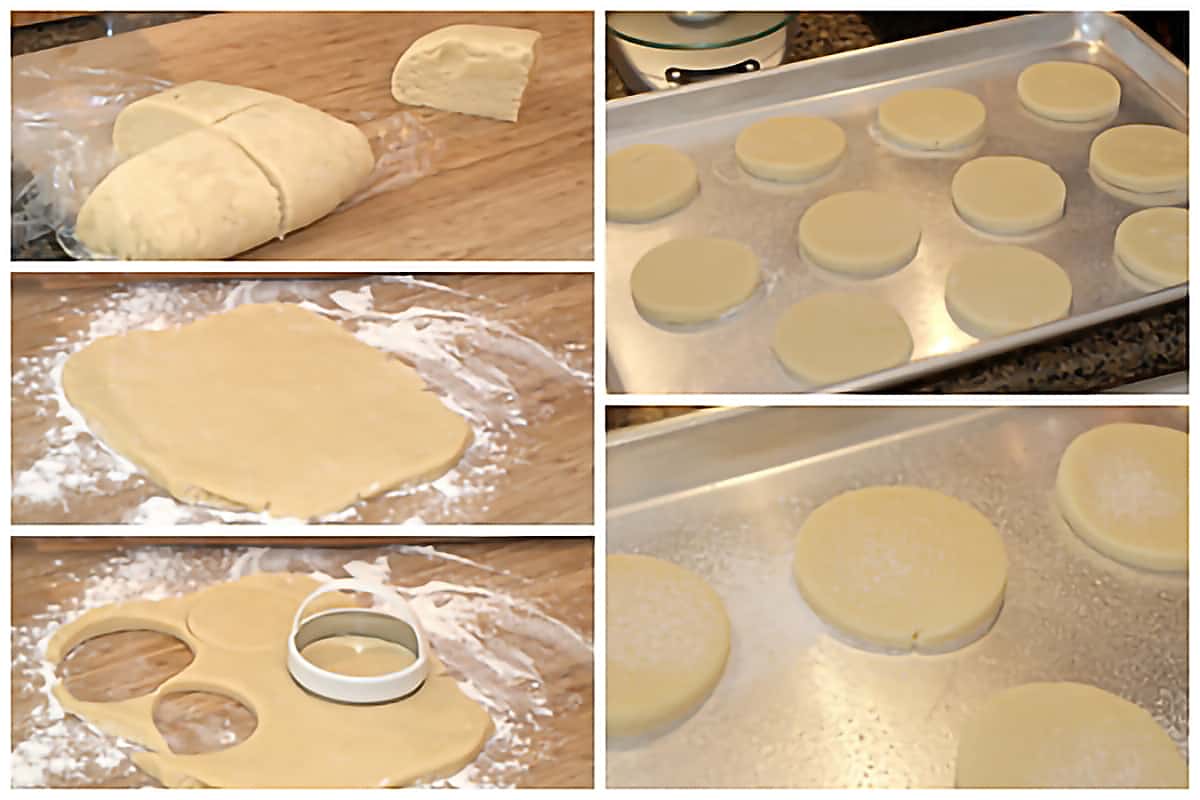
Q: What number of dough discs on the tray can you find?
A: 11